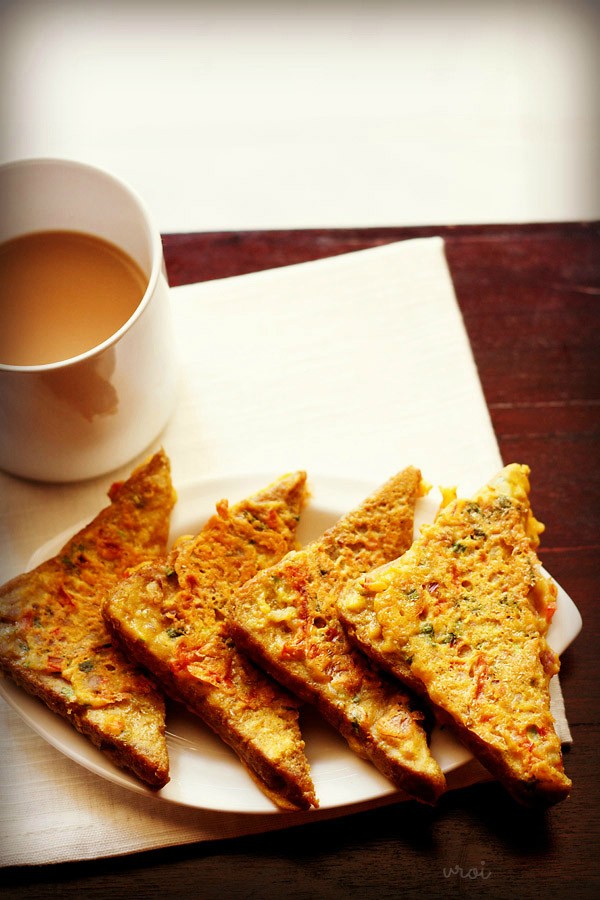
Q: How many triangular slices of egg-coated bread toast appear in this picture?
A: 4